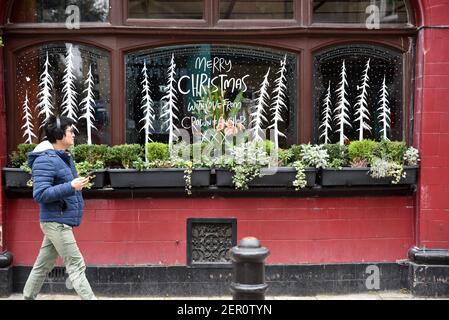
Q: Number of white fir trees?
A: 12